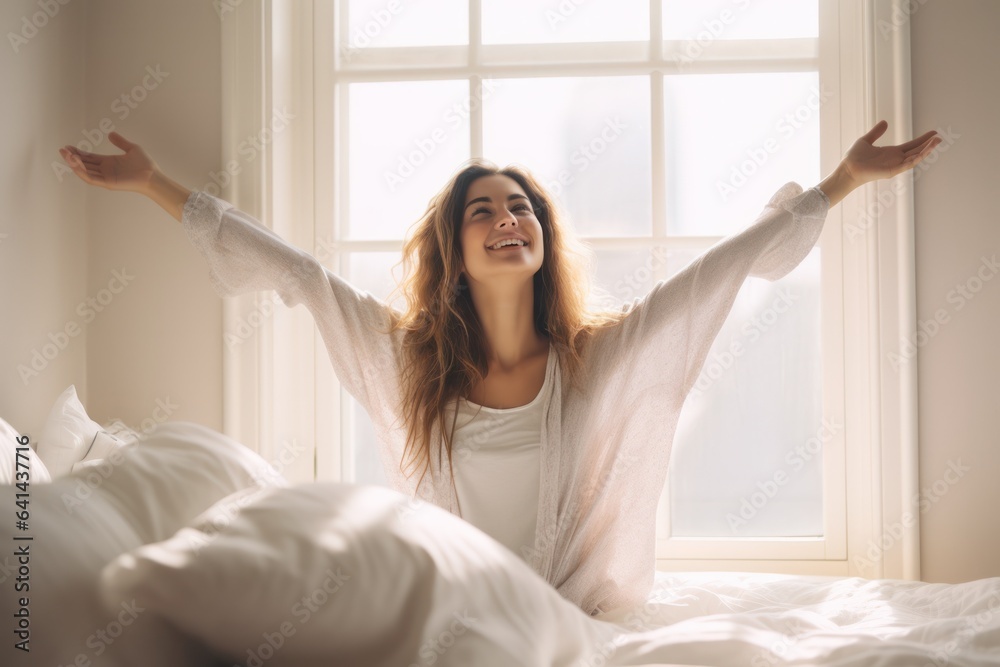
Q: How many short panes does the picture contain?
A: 3